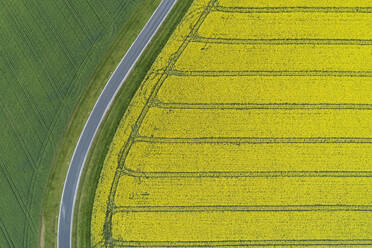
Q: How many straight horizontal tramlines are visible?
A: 8